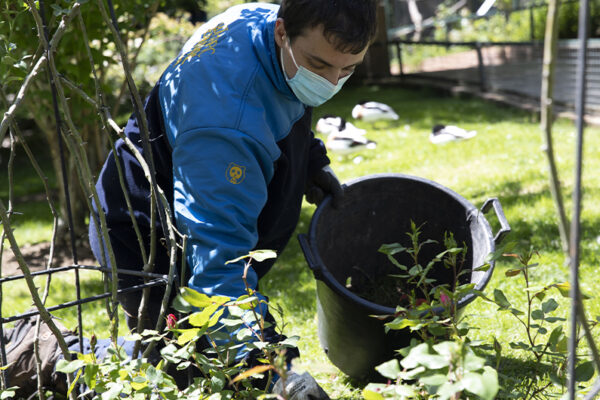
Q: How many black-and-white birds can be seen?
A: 4